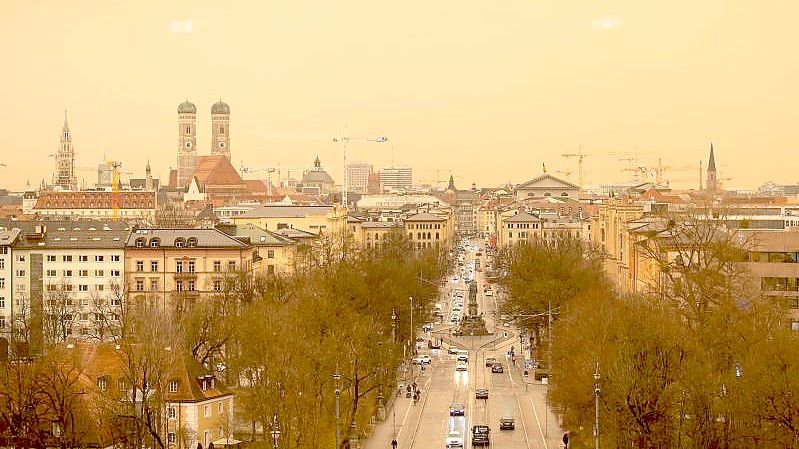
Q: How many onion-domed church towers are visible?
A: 2